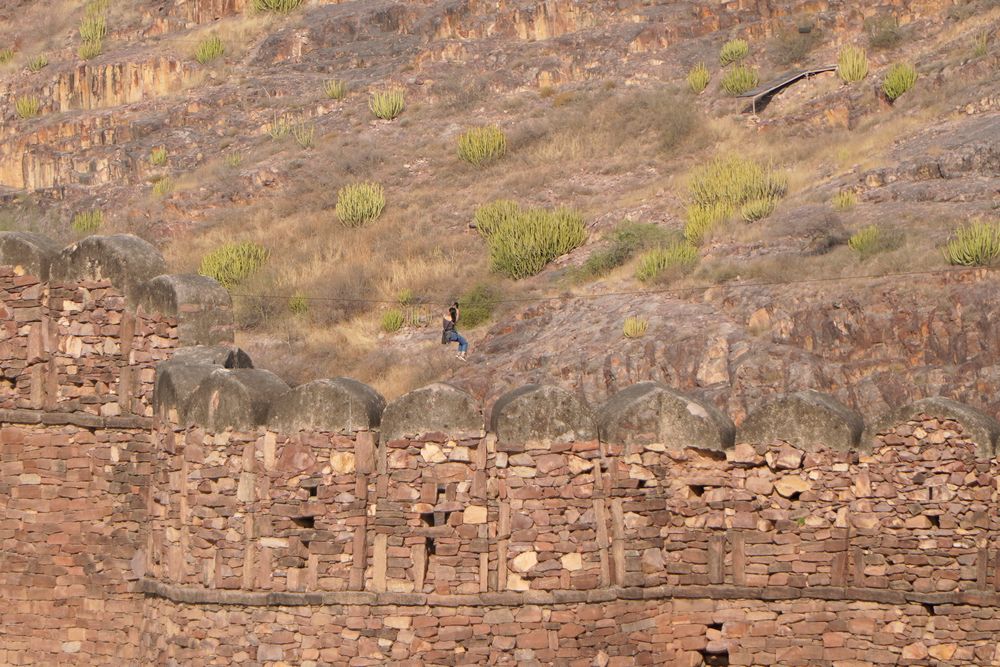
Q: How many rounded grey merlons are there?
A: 12